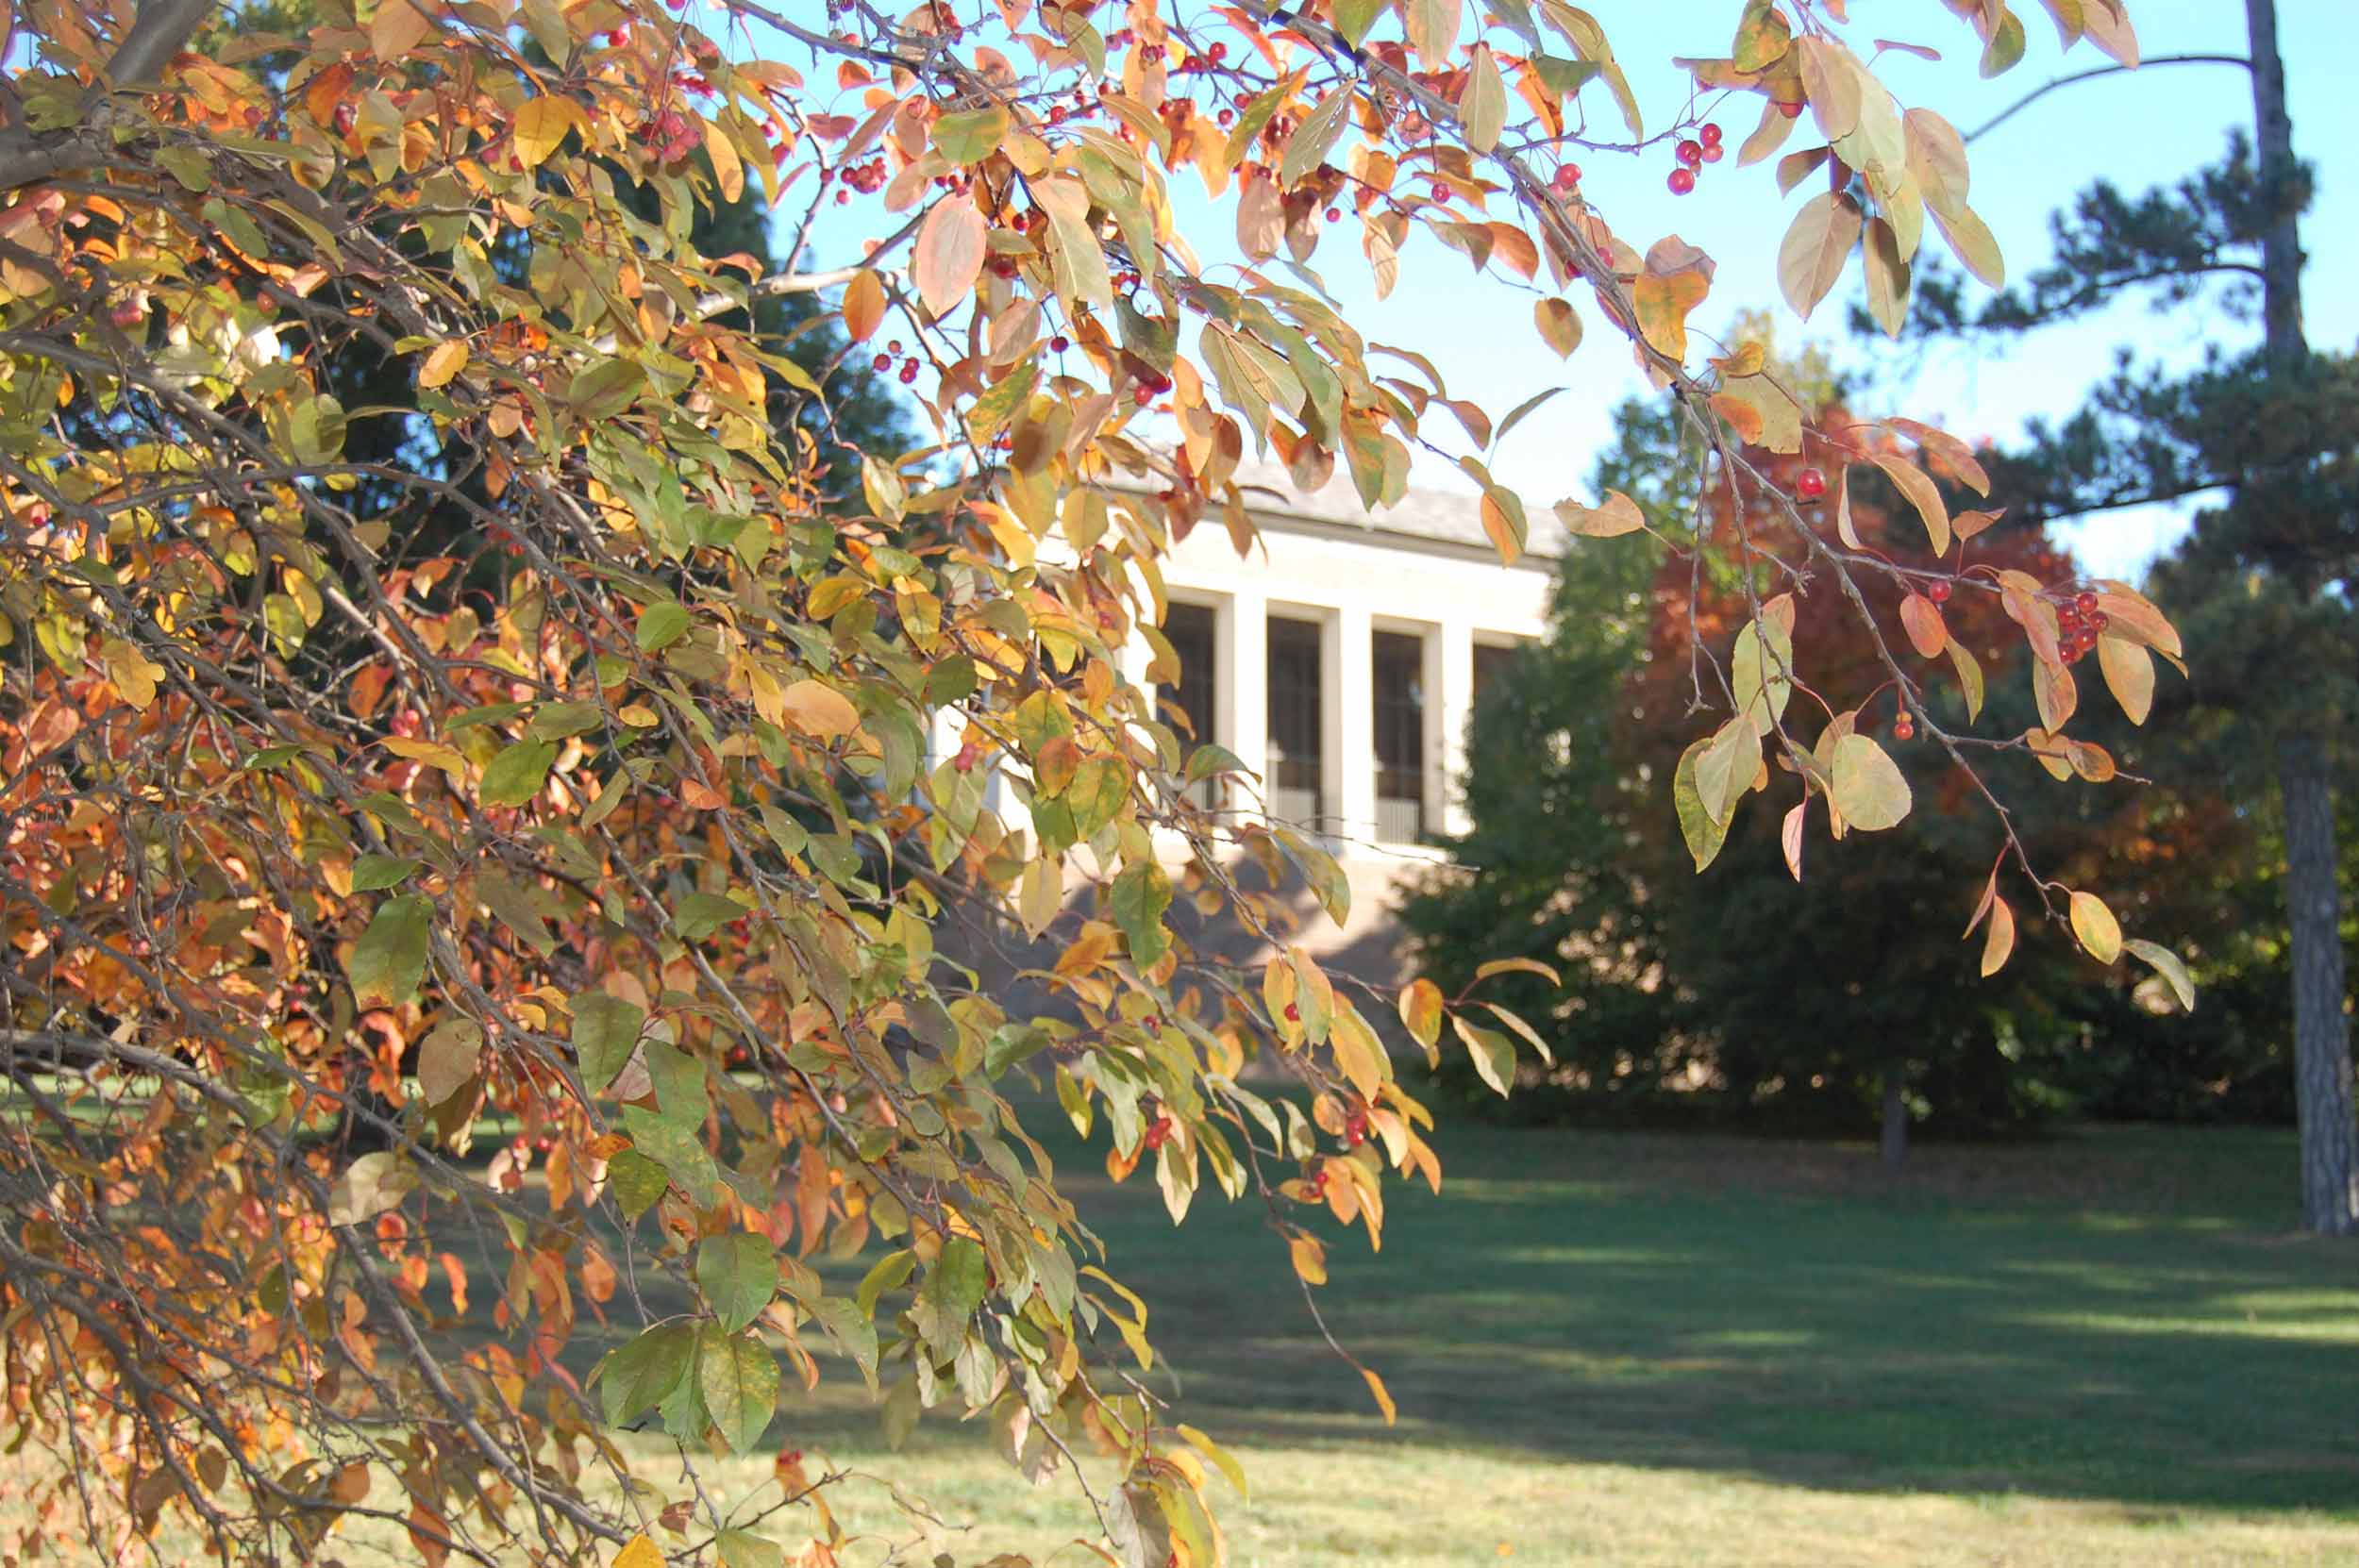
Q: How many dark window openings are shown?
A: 4